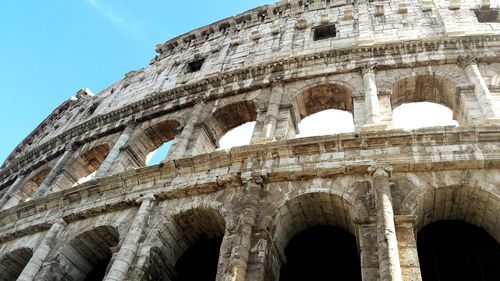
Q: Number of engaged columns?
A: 11